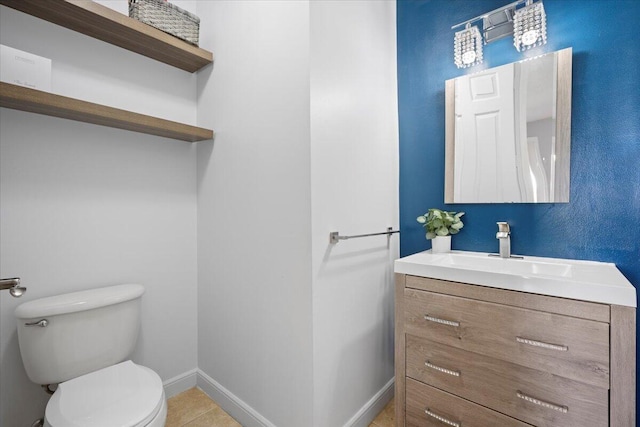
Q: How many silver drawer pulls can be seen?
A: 5